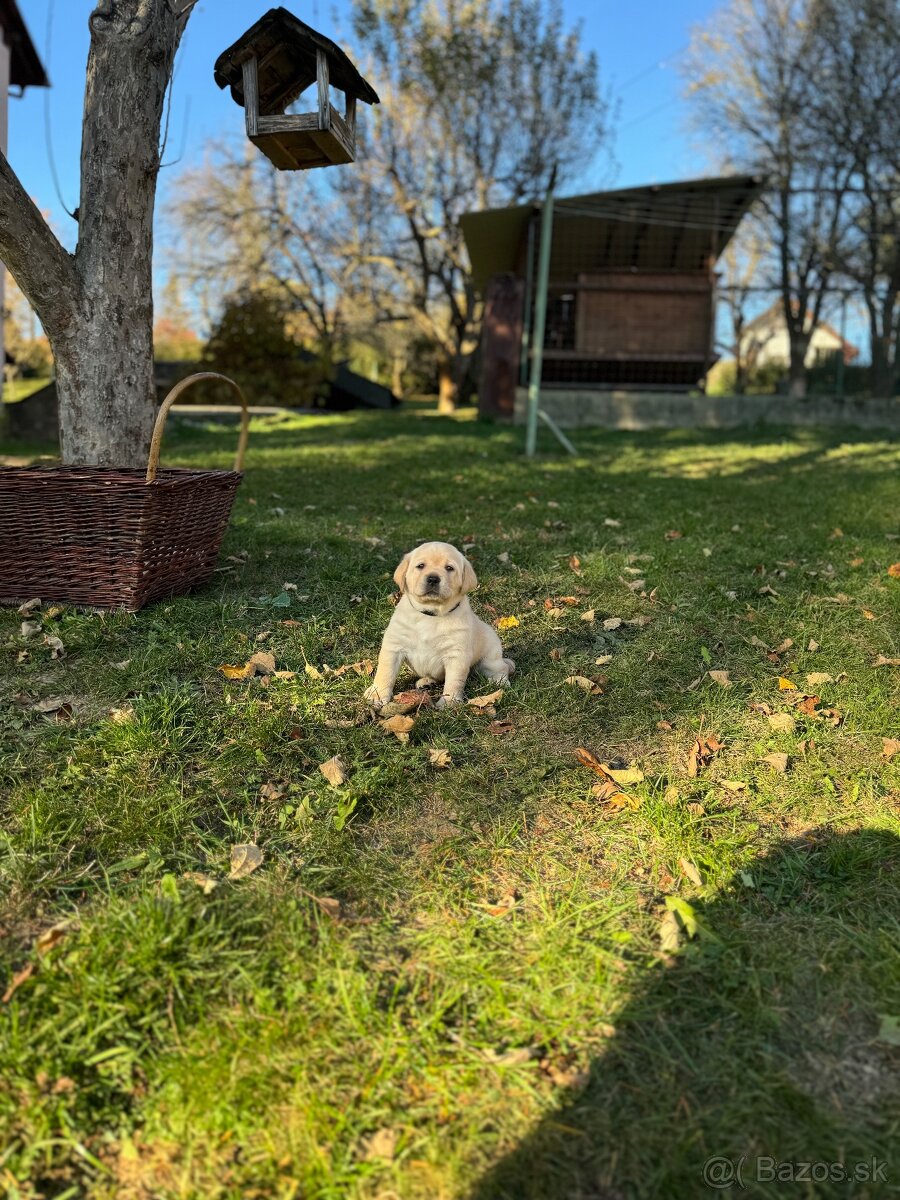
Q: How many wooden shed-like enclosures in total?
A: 1